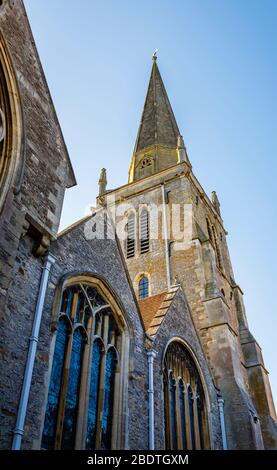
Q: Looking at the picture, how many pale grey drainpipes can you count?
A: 4